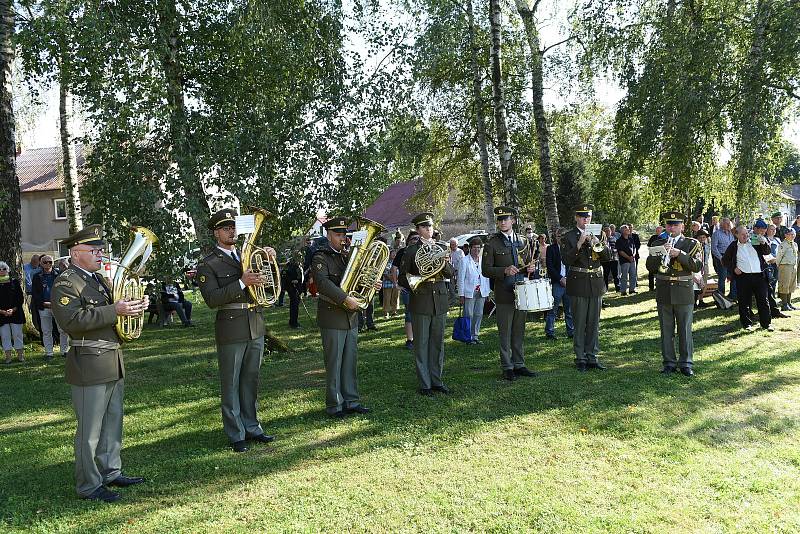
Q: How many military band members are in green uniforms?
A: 7